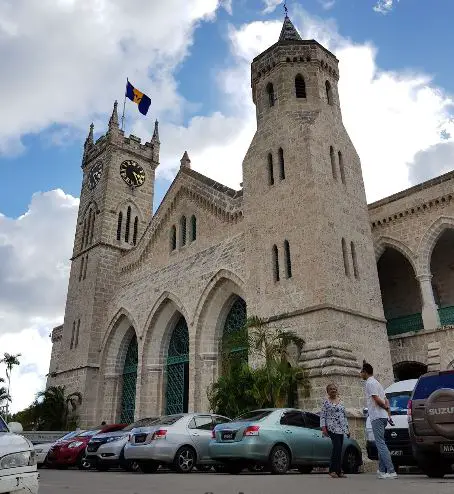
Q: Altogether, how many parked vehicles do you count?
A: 8